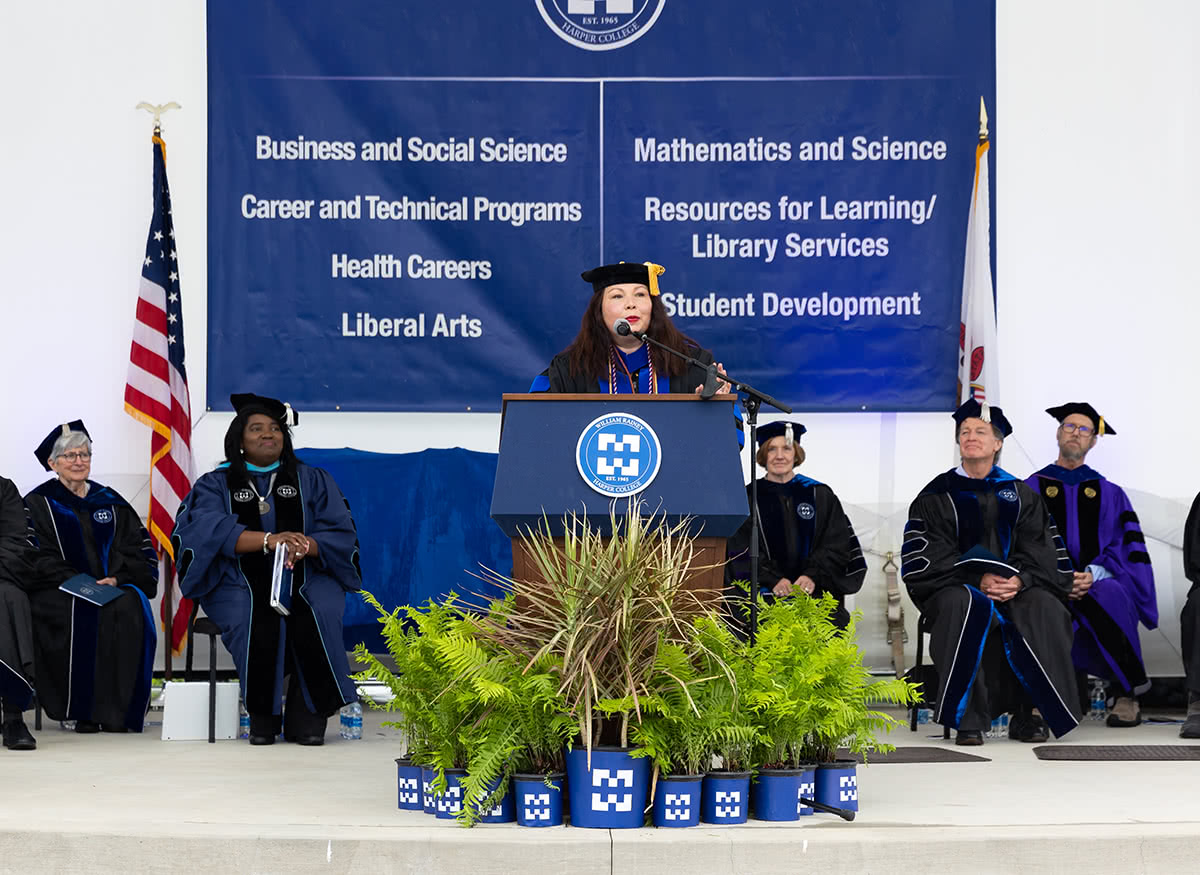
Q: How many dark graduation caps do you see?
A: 6